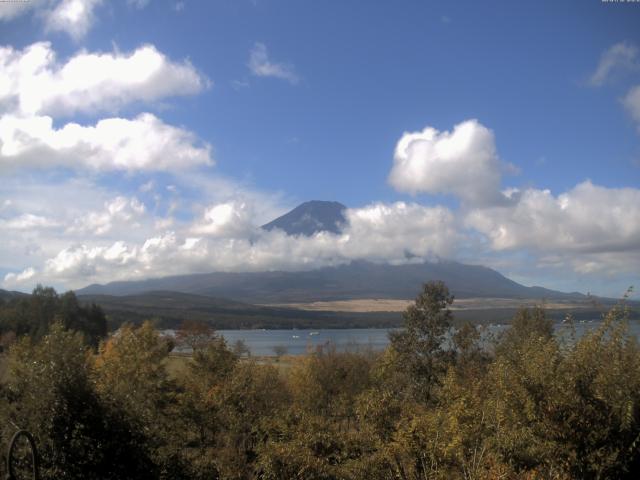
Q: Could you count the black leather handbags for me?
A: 0